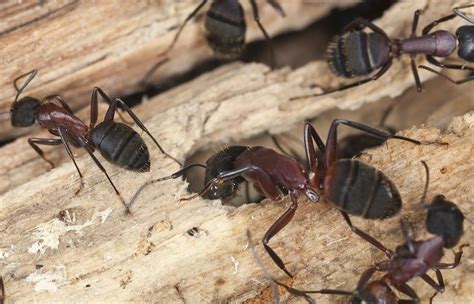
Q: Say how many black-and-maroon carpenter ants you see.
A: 5